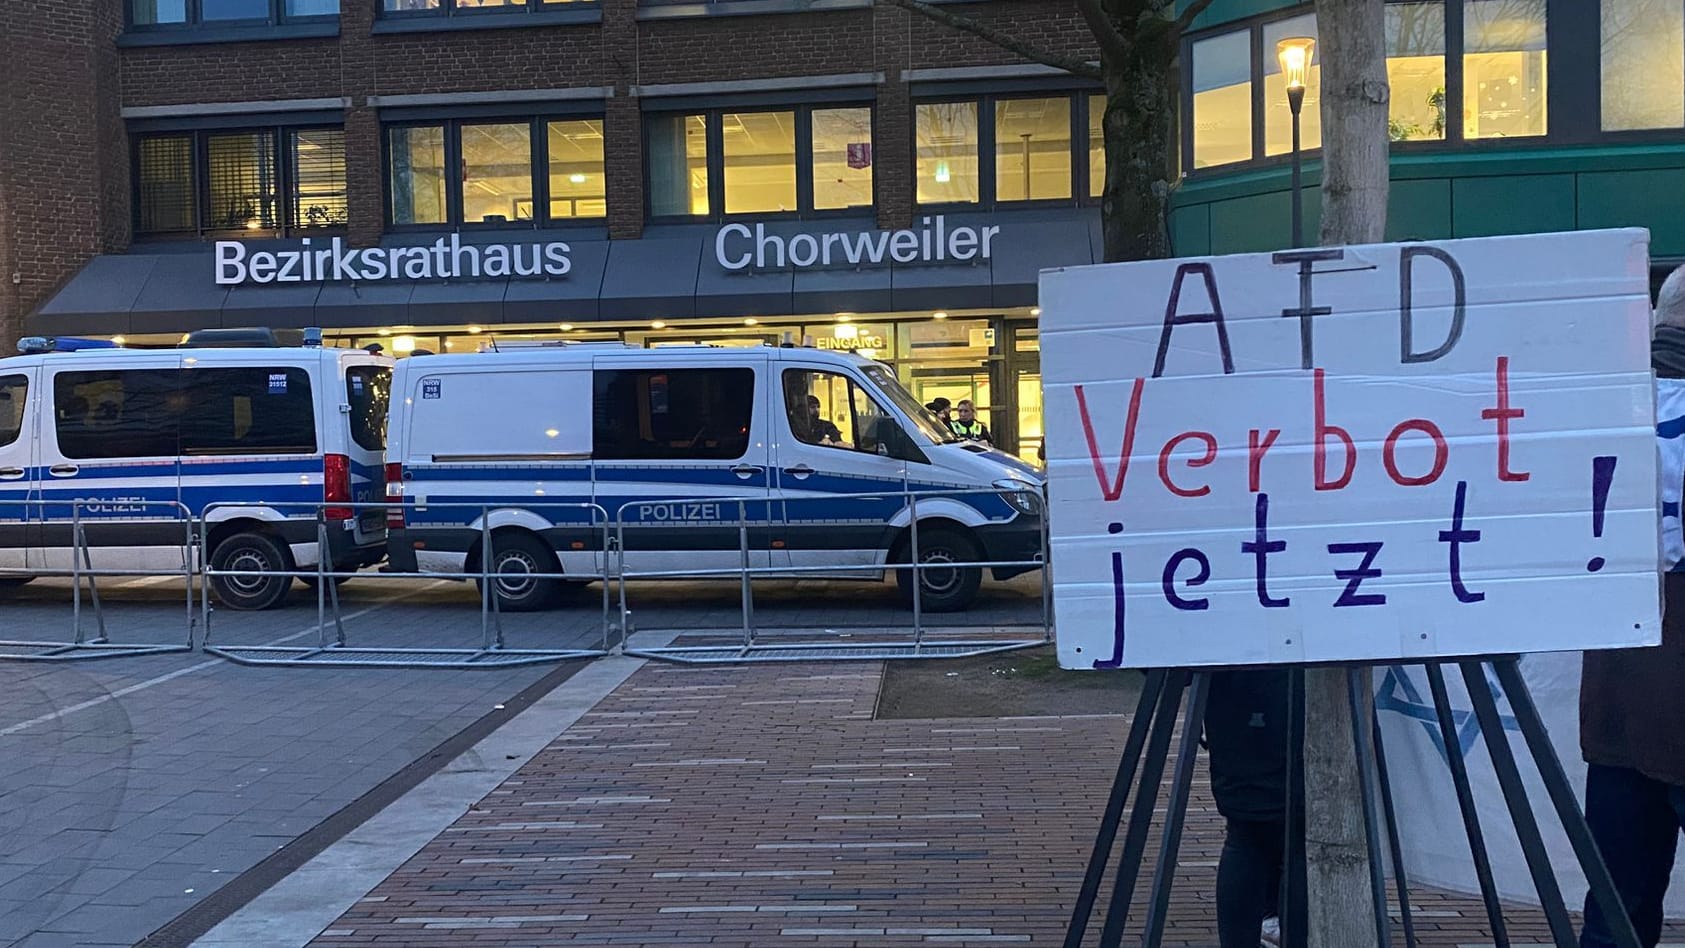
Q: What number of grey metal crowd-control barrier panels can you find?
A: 3